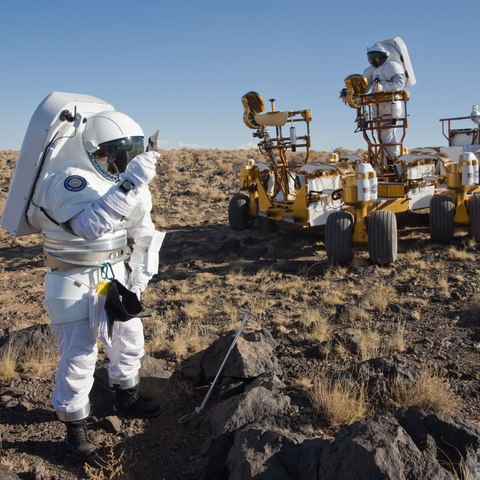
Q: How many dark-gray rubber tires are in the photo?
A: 6